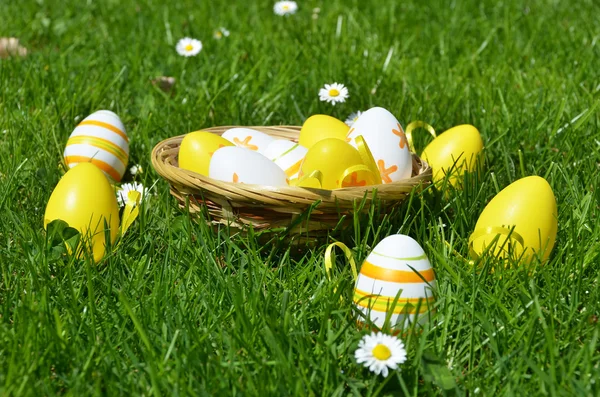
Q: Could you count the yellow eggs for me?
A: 6